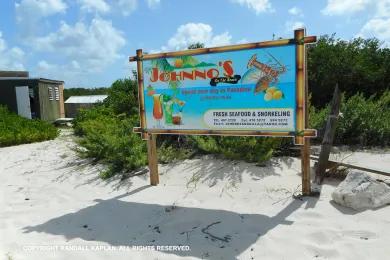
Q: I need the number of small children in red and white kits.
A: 0